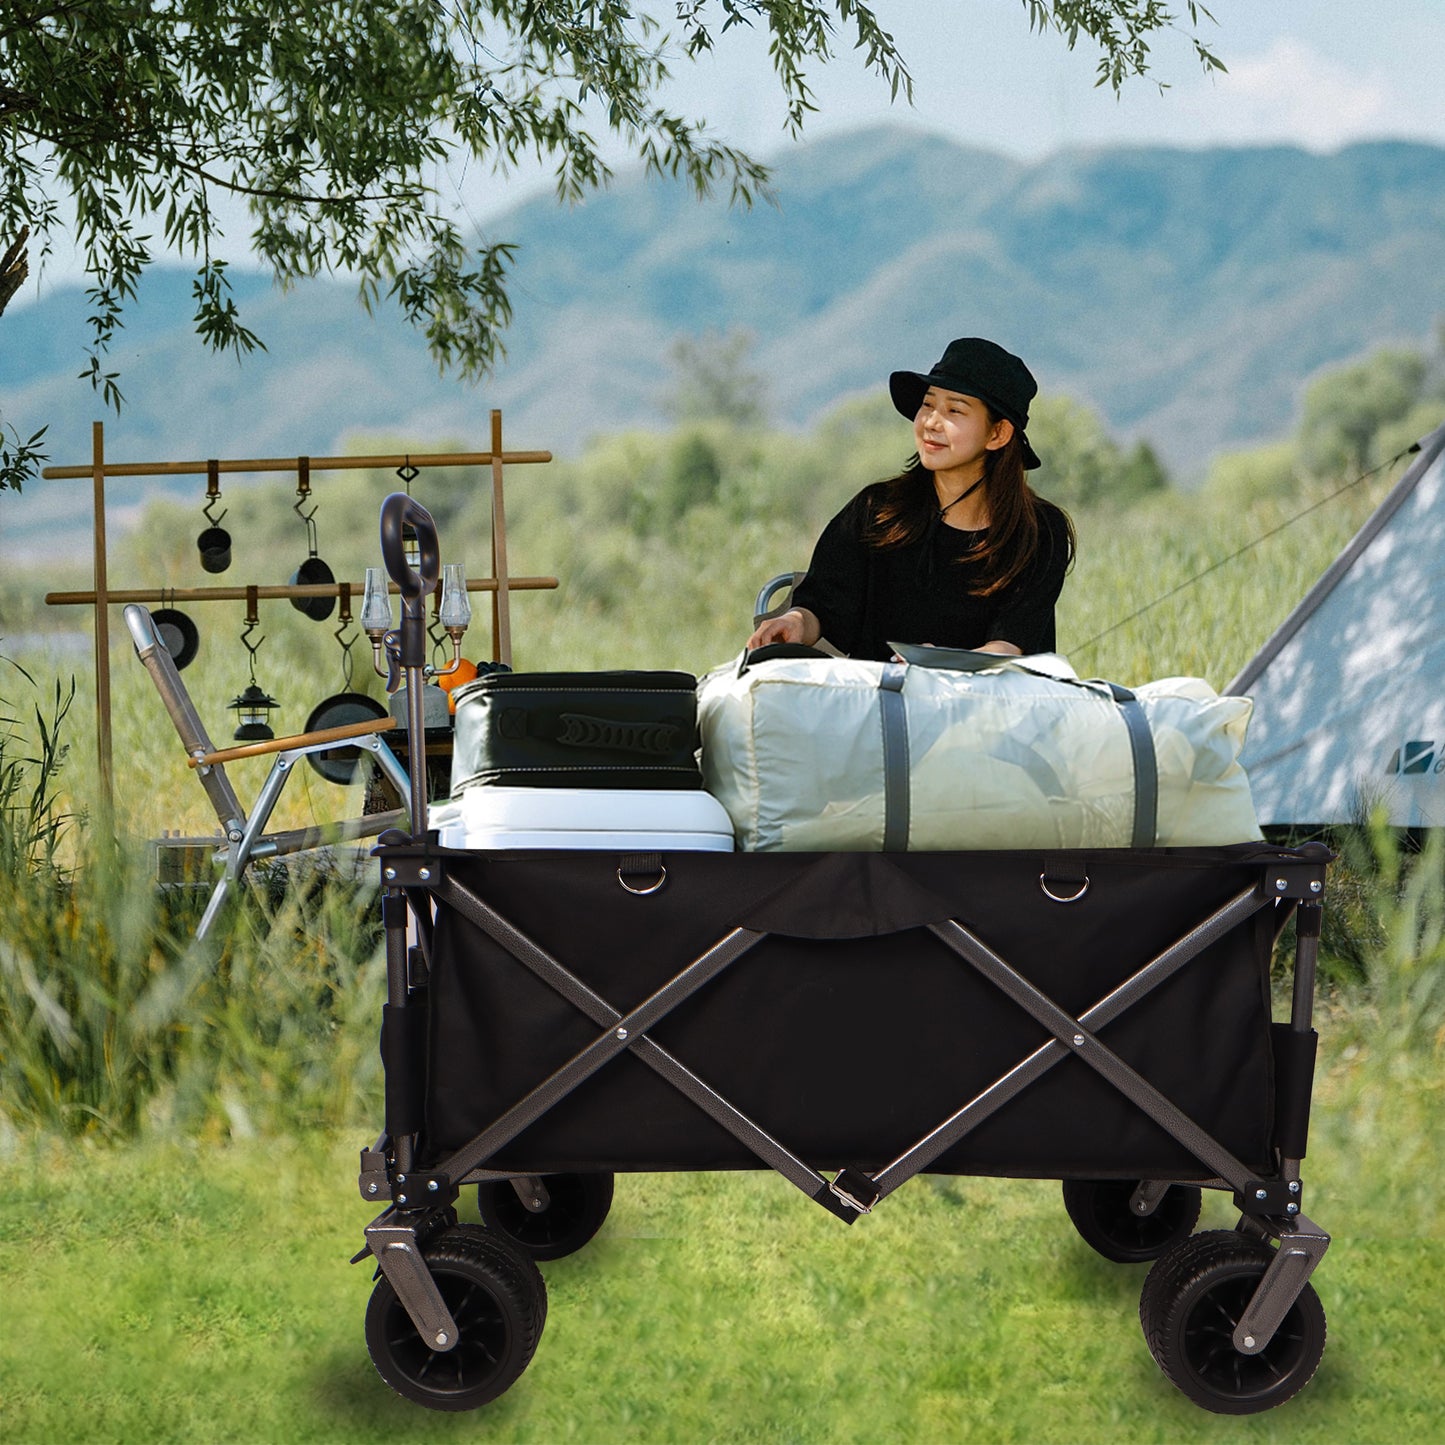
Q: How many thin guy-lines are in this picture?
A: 1